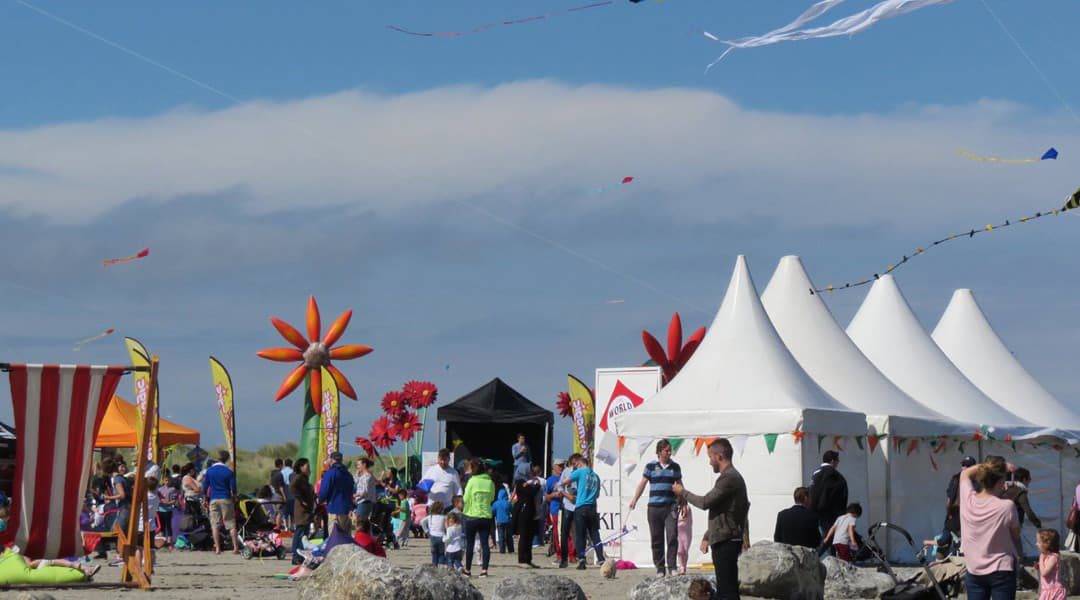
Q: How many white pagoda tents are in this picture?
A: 4